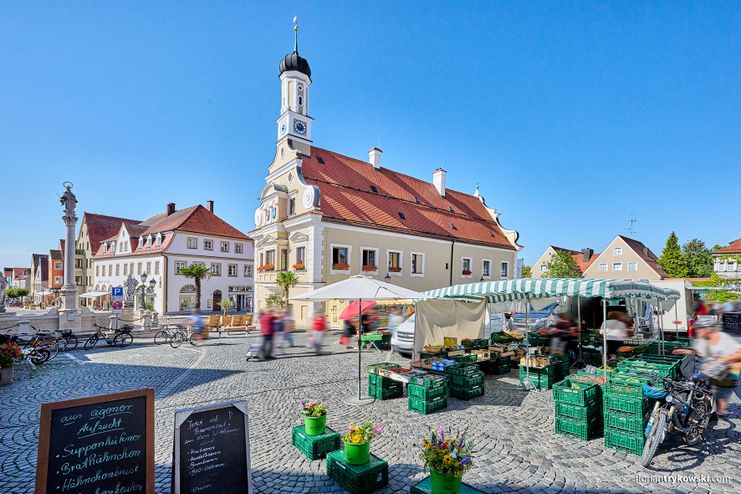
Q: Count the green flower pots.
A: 3